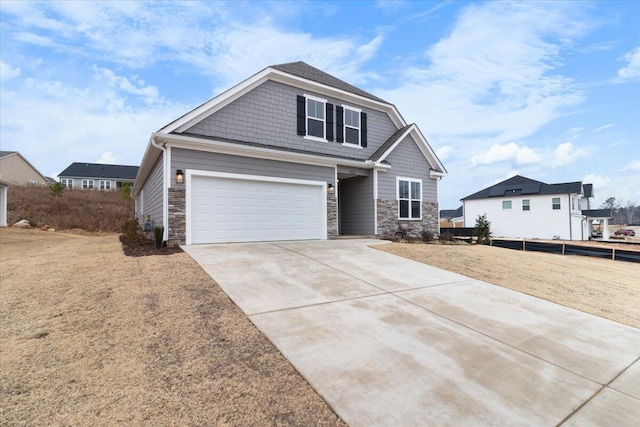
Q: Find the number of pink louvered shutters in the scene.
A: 0